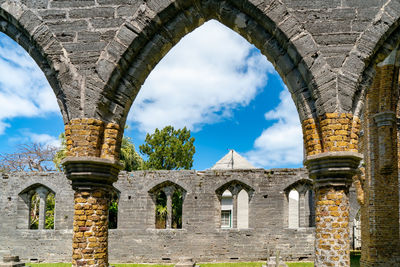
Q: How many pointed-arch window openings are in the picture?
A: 5